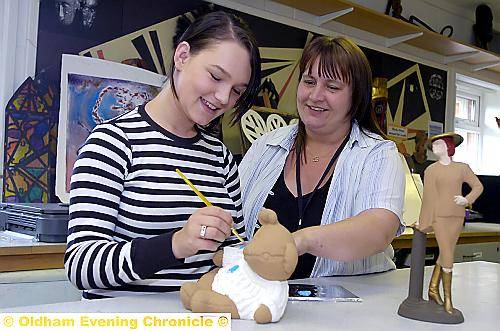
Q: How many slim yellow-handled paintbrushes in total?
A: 1